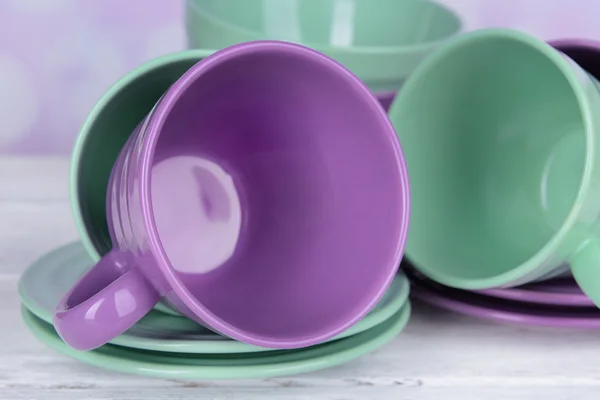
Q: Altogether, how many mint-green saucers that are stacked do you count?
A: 2